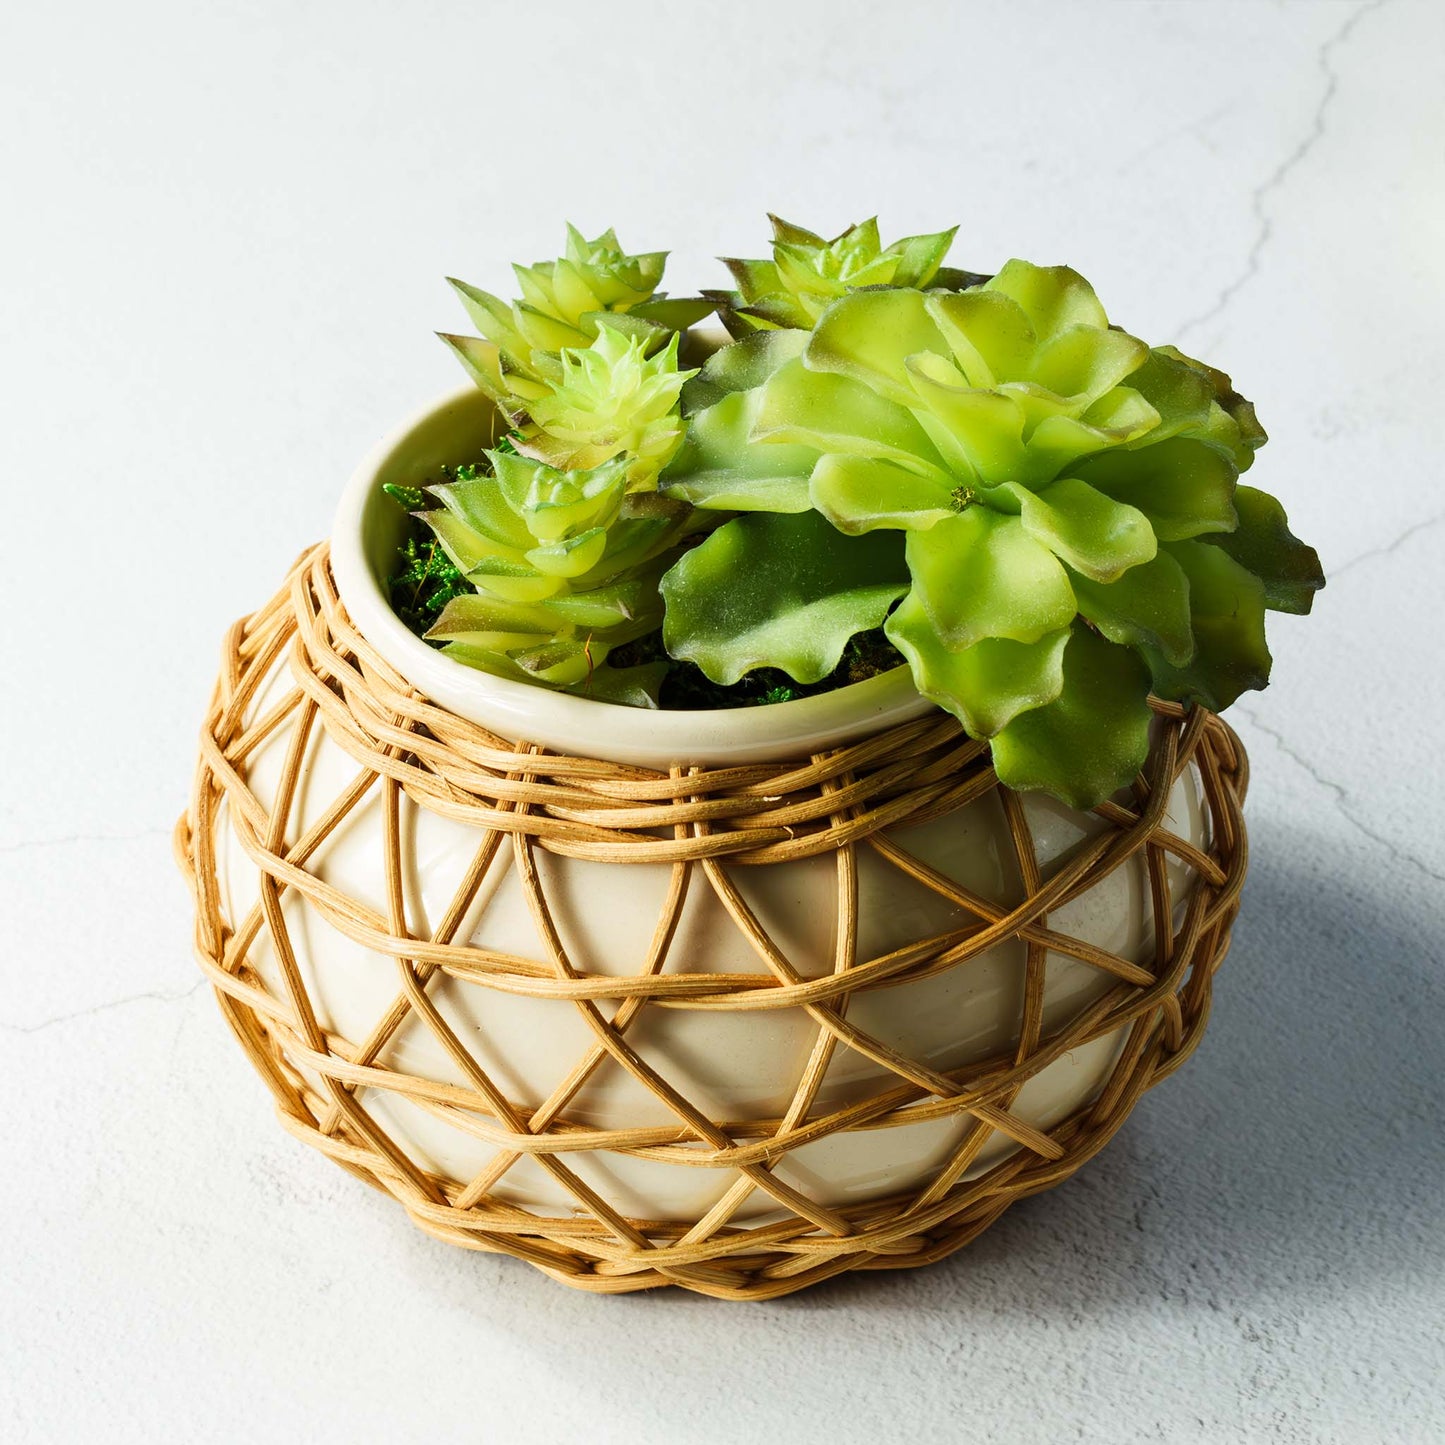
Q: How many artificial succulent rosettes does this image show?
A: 5